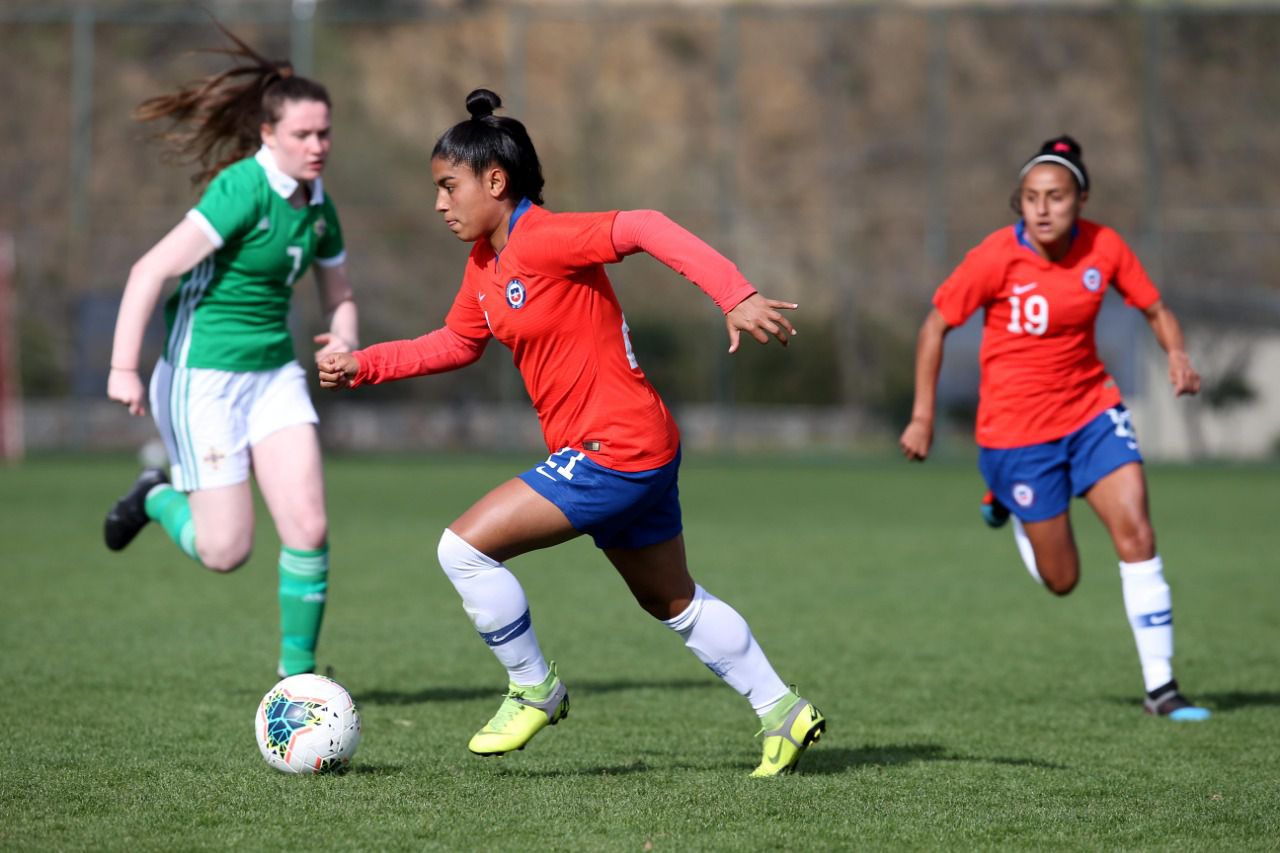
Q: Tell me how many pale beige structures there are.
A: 1